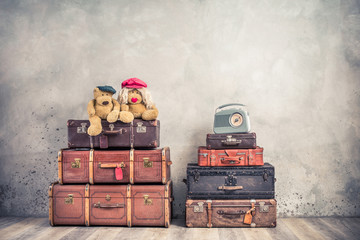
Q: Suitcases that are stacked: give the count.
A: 7